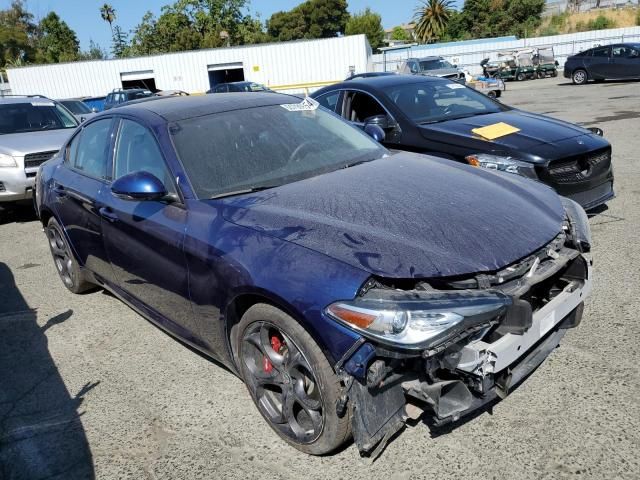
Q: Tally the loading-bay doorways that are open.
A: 2